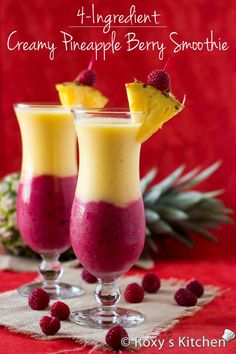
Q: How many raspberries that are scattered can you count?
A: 9